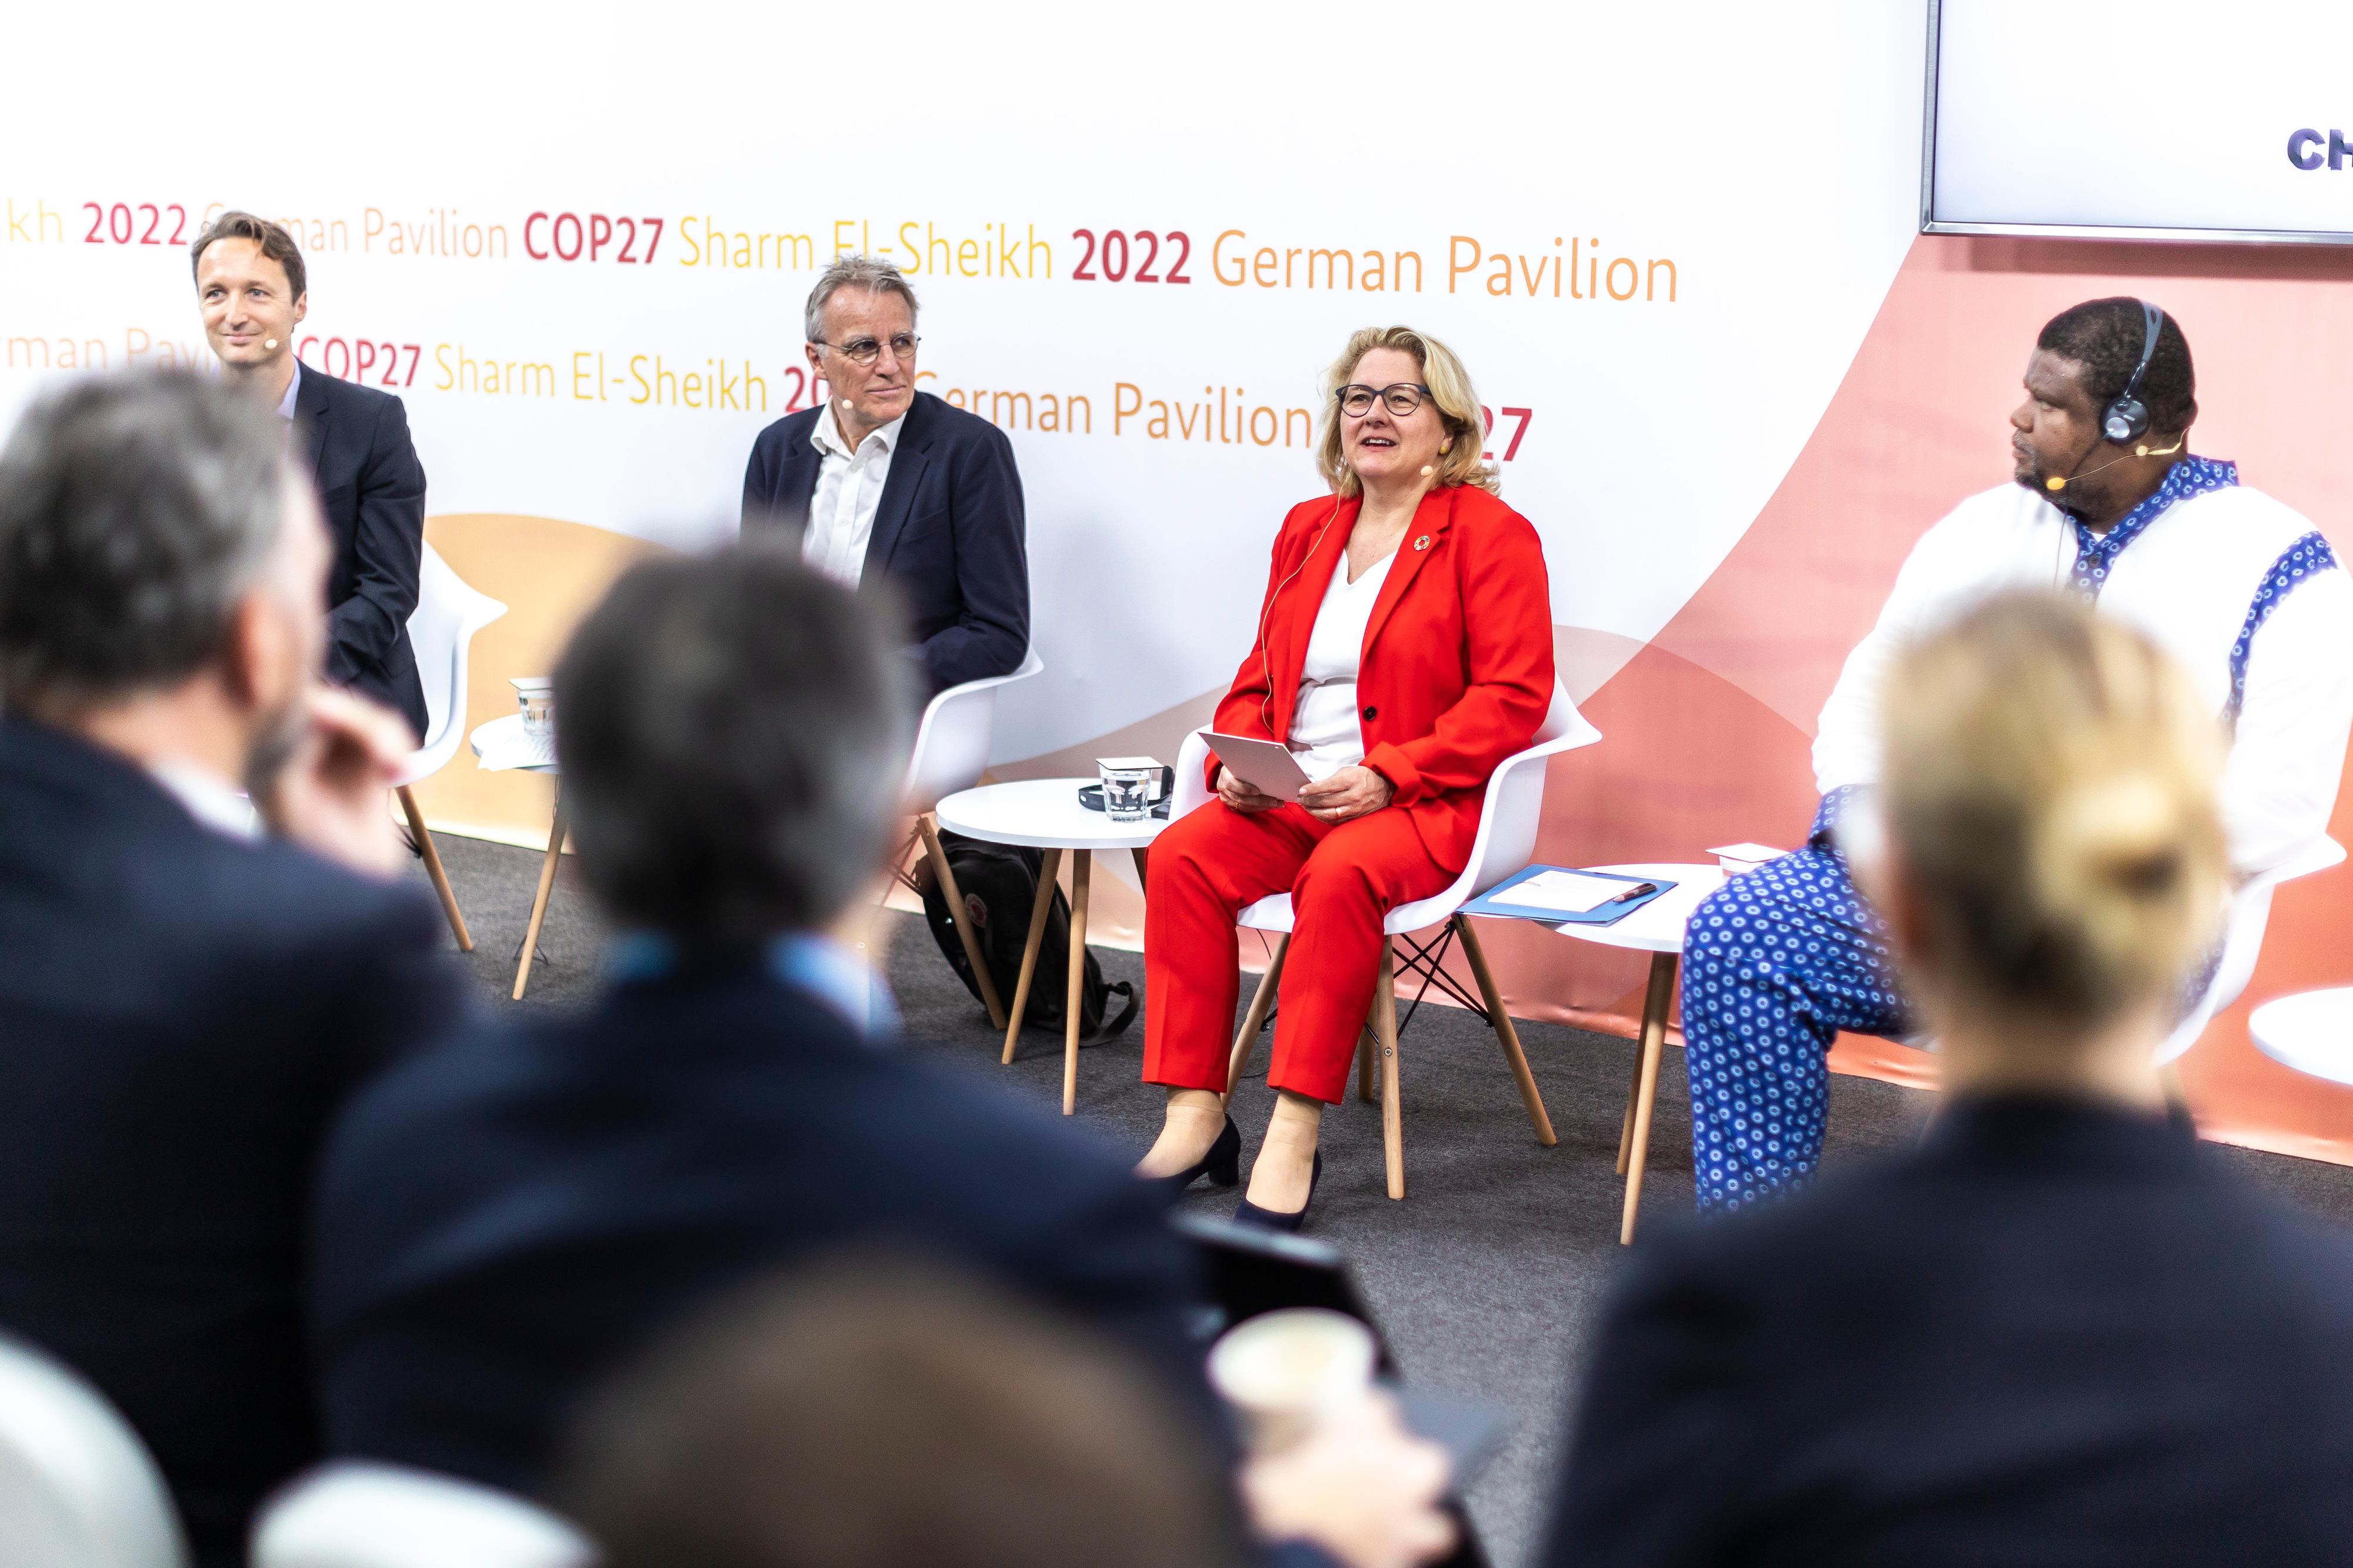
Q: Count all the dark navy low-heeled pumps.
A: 2